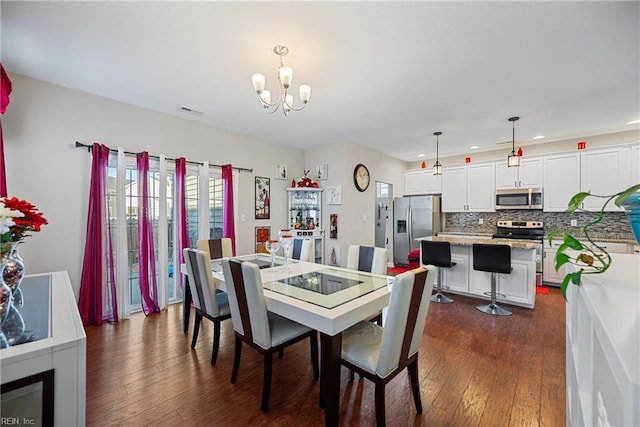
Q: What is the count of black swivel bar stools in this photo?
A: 2